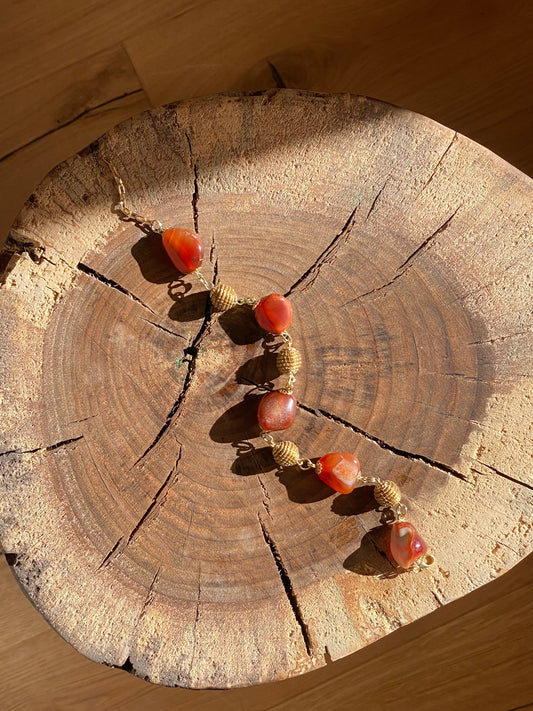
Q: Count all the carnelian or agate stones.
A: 5